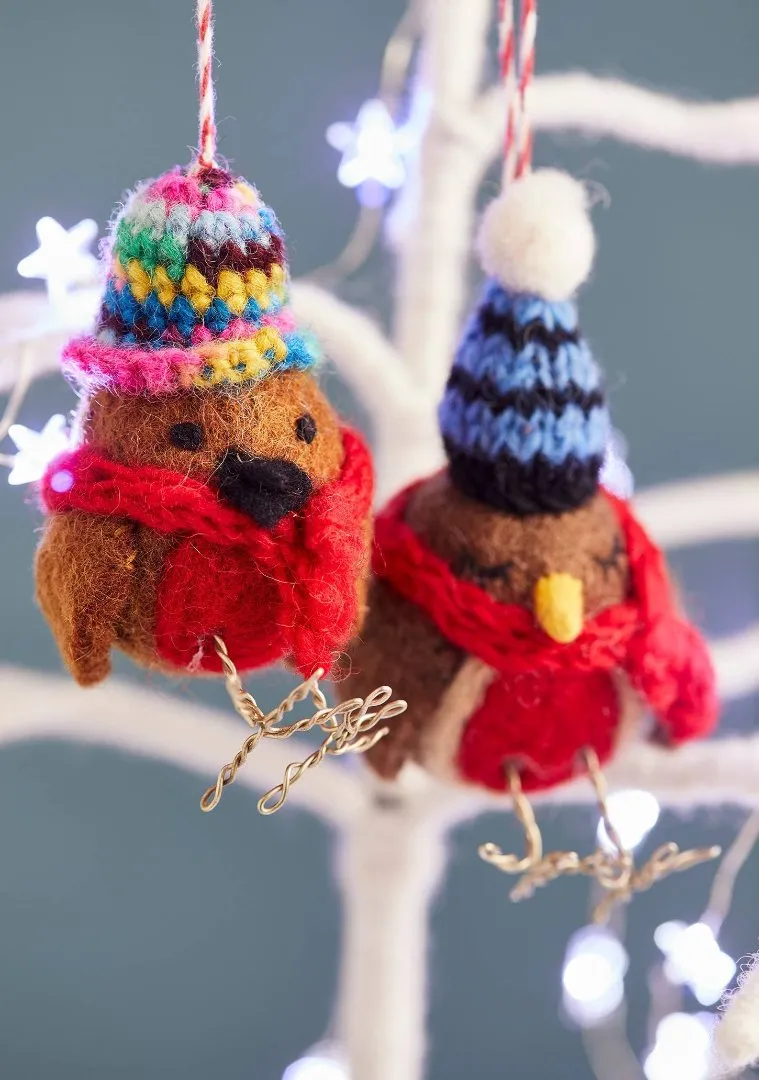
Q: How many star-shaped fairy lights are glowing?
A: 4